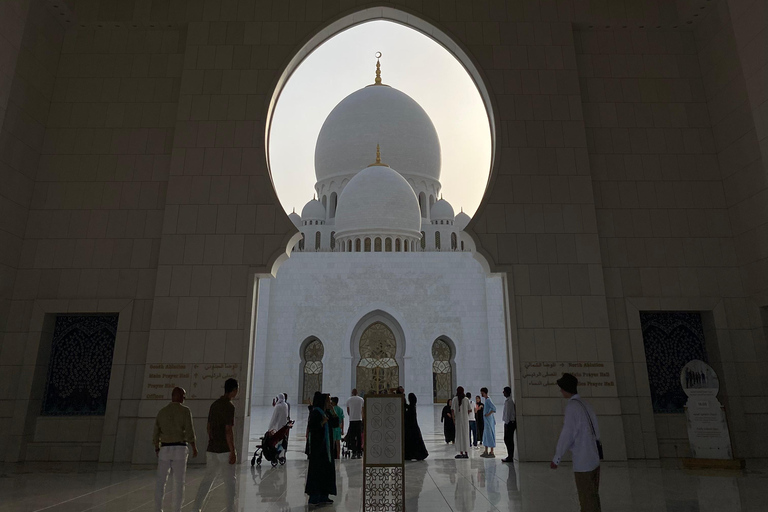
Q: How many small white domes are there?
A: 4